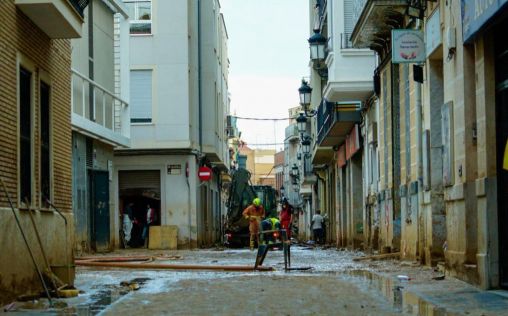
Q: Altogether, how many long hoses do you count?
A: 2